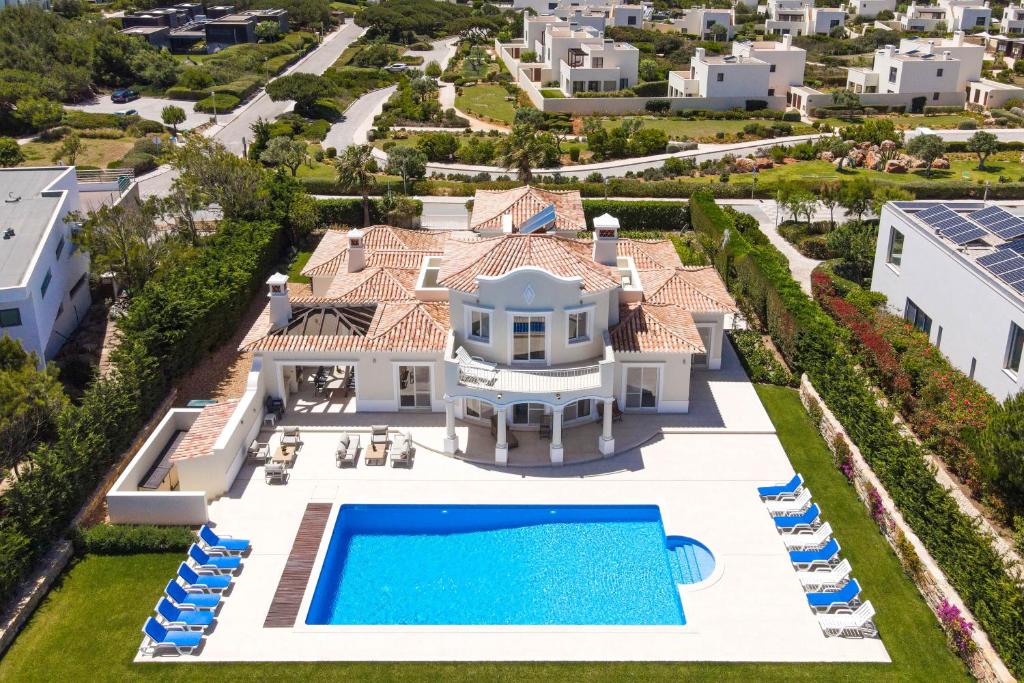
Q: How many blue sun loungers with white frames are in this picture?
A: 10